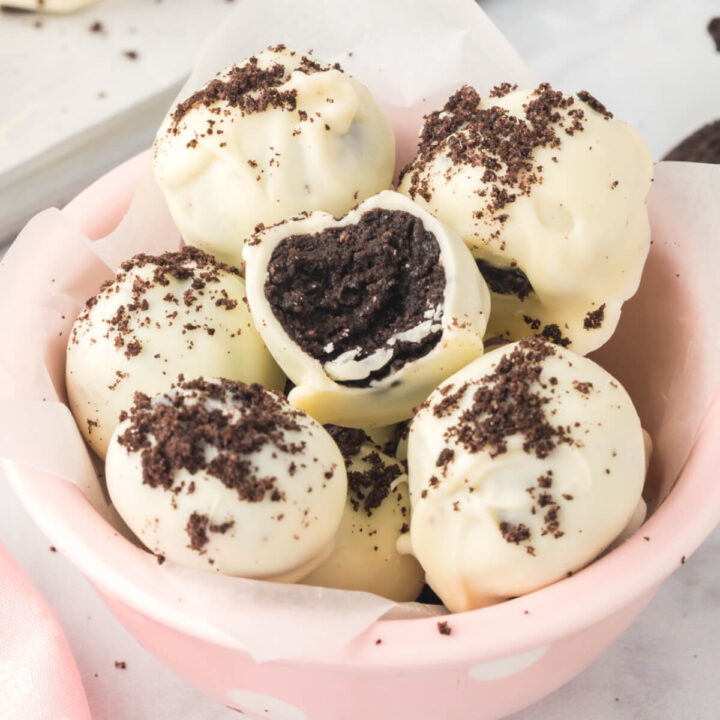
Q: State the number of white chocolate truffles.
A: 7